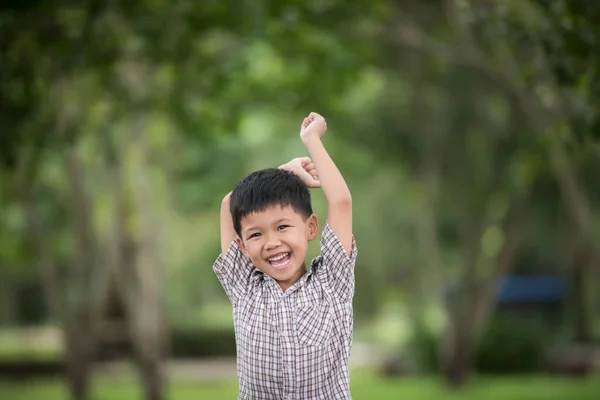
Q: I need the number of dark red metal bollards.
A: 0